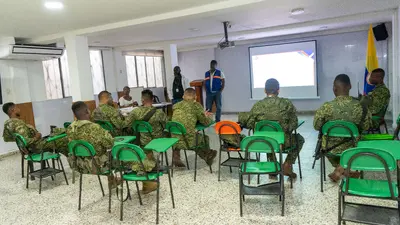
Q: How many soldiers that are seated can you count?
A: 8